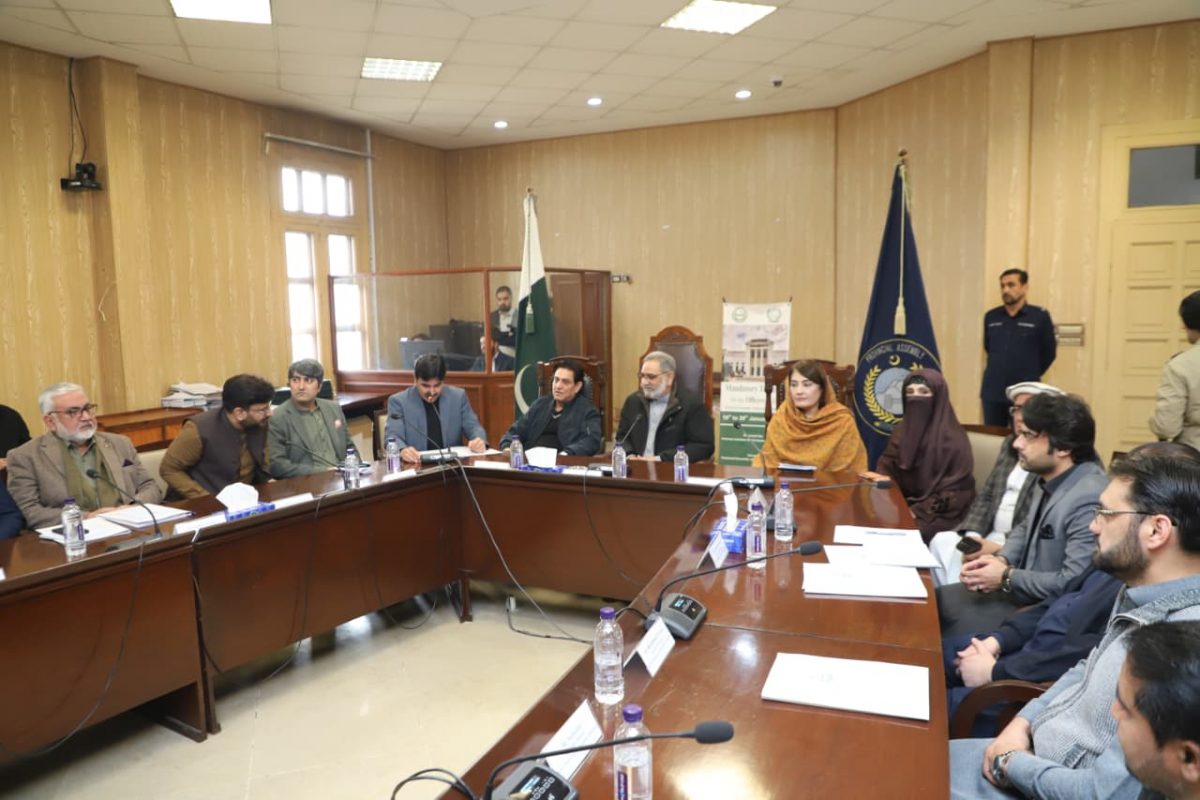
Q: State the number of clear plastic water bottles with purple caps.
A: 10